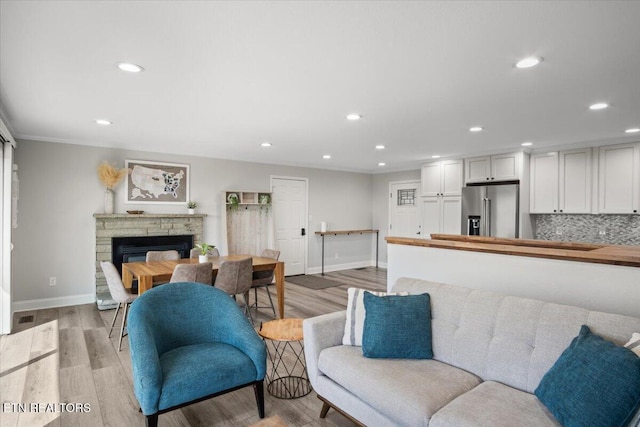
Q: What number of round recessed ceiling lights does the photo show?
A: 13